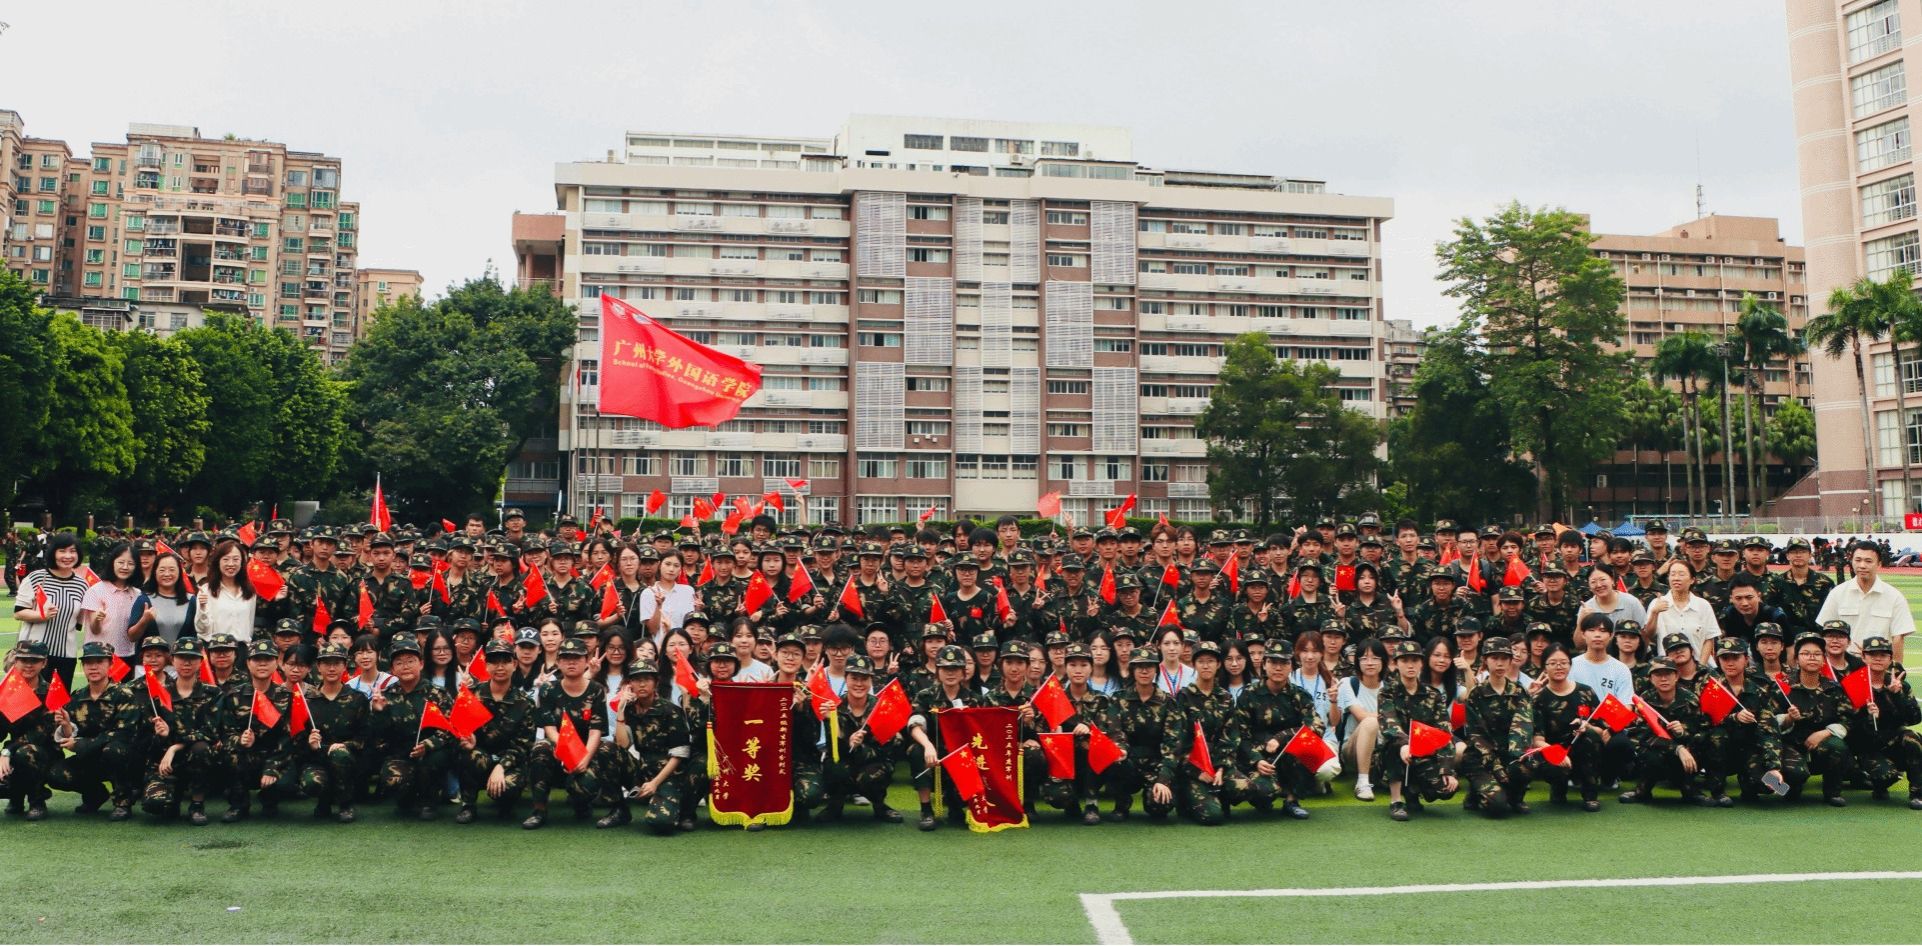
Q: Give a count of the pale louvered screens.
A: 11